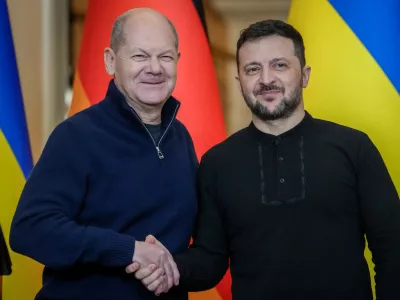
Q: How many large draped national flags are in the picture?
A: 3